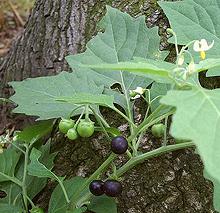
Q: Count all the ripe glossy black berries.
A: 3